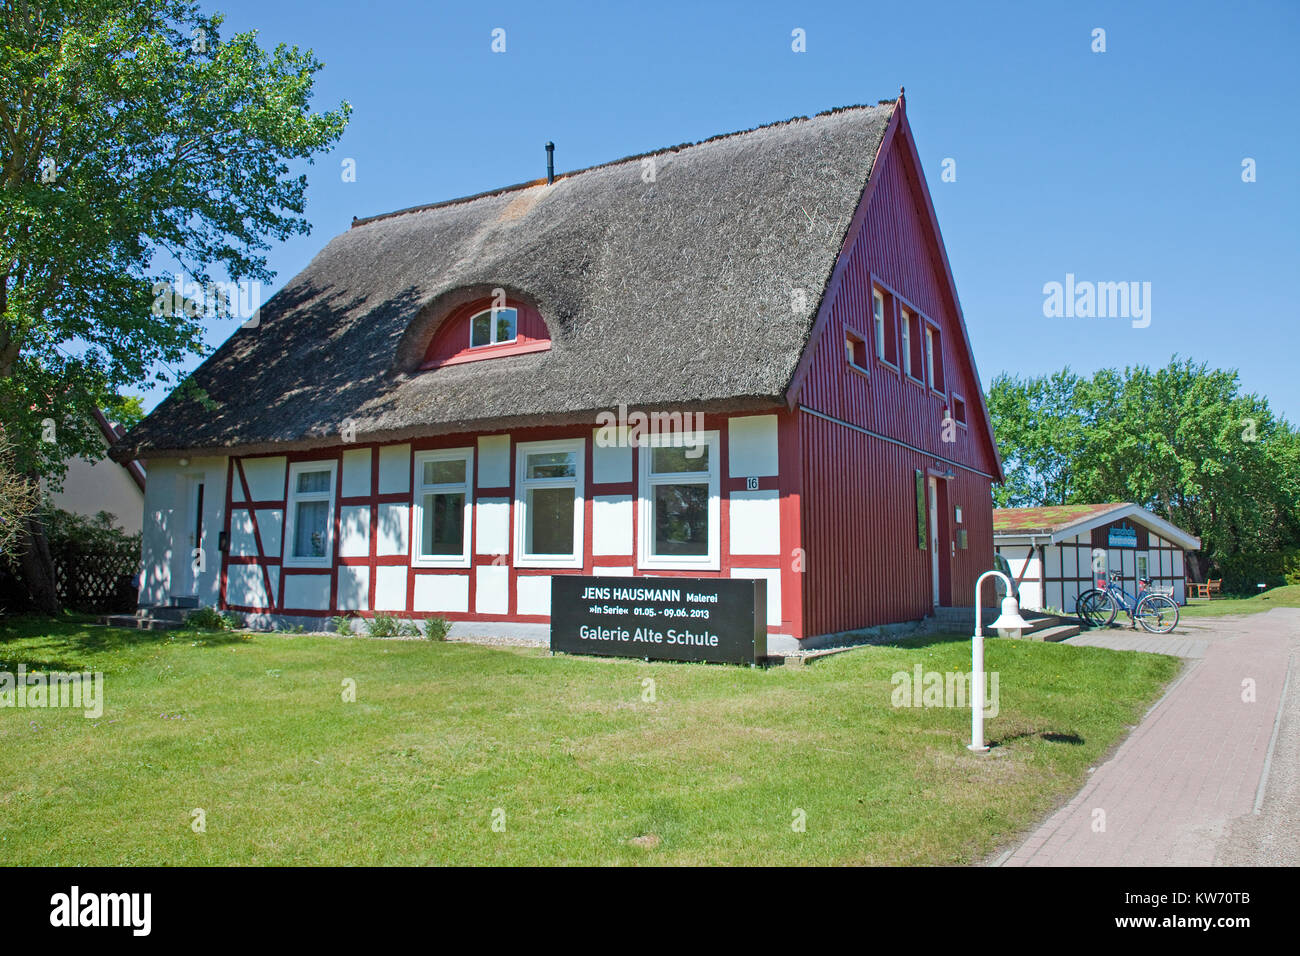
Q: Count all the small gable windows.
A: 2